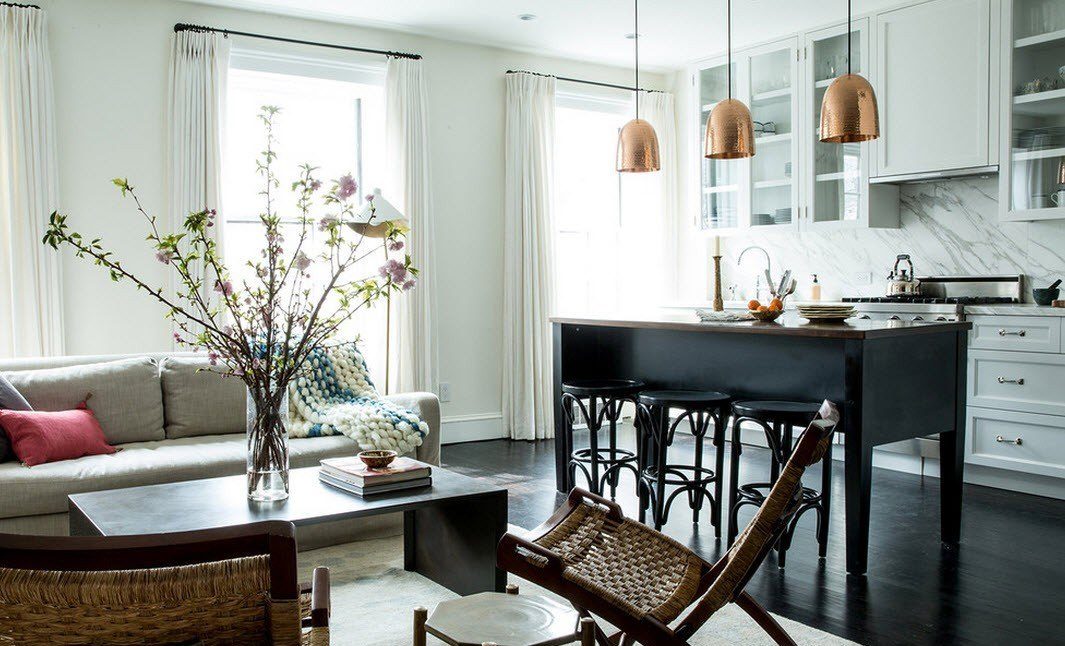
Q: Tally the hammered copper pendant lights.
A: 3